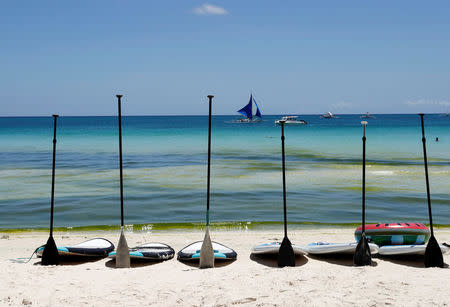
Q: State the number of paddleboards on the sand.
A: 6